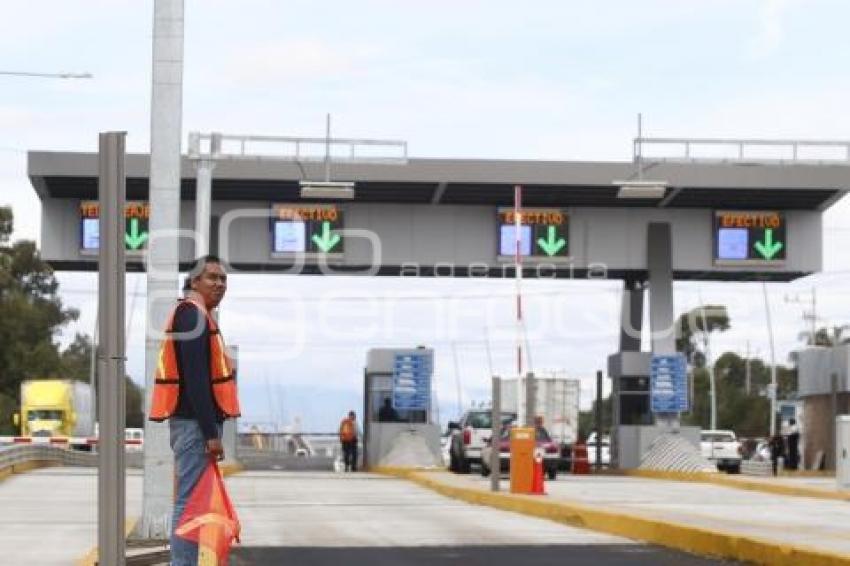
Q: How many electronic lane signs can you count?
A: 4